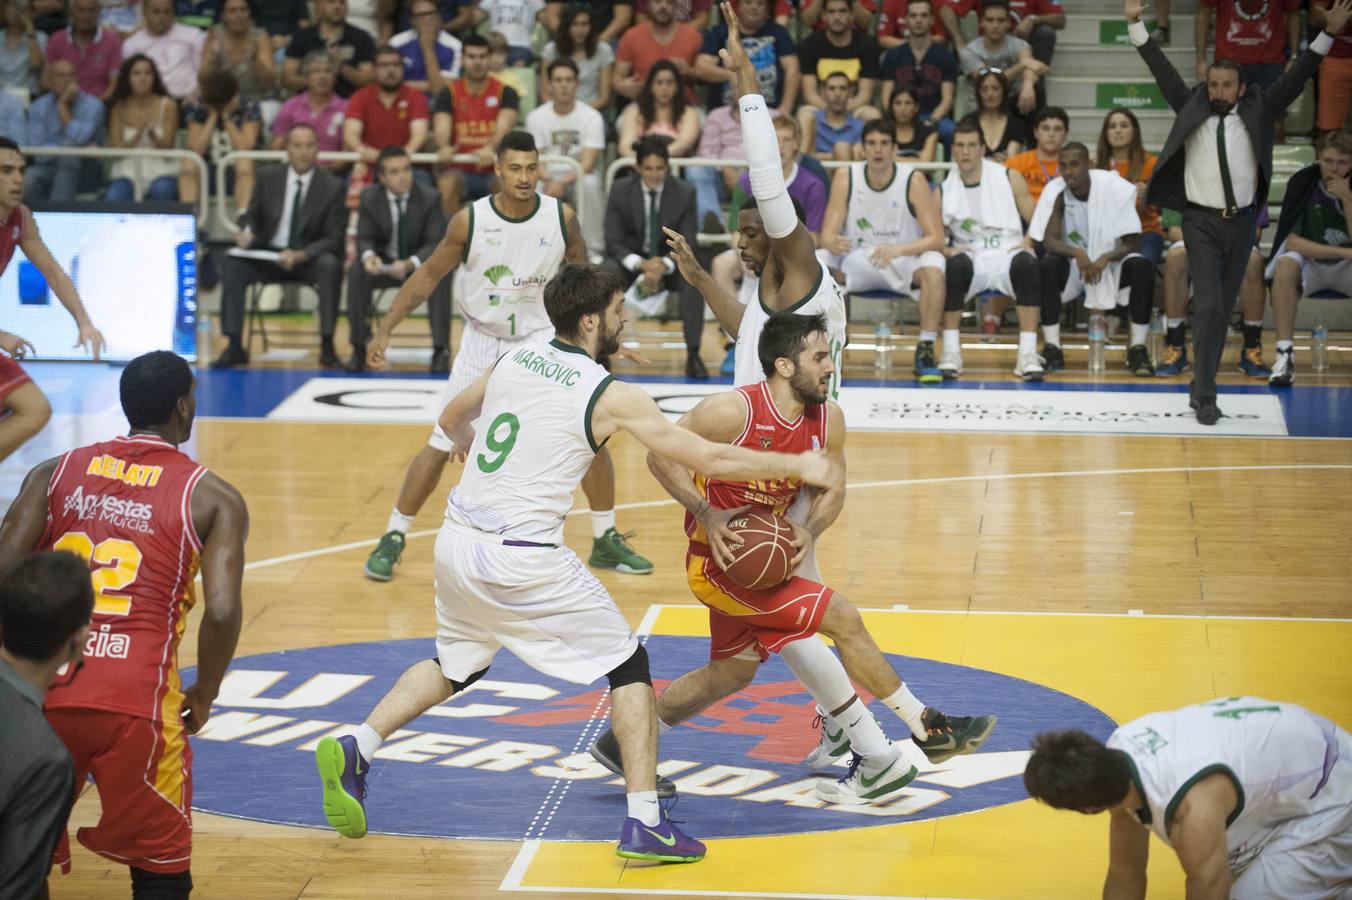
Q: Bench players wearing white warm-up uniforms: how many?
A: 3